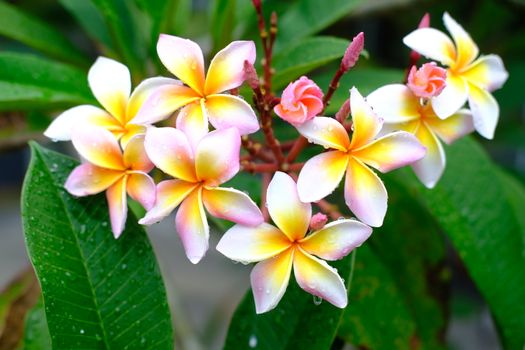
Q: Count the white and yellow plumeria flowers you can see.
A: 8